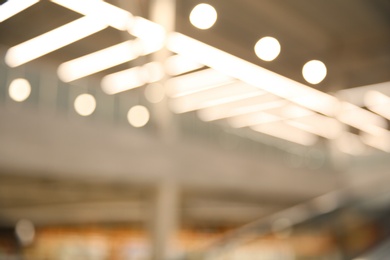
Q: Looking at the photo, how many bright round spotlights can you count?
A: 6